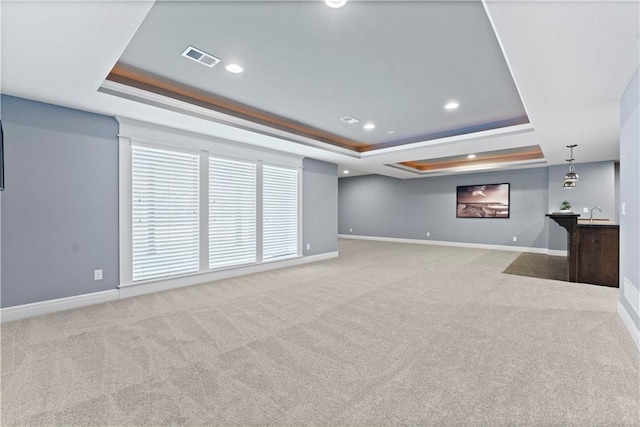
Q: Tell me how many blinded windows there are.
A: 3